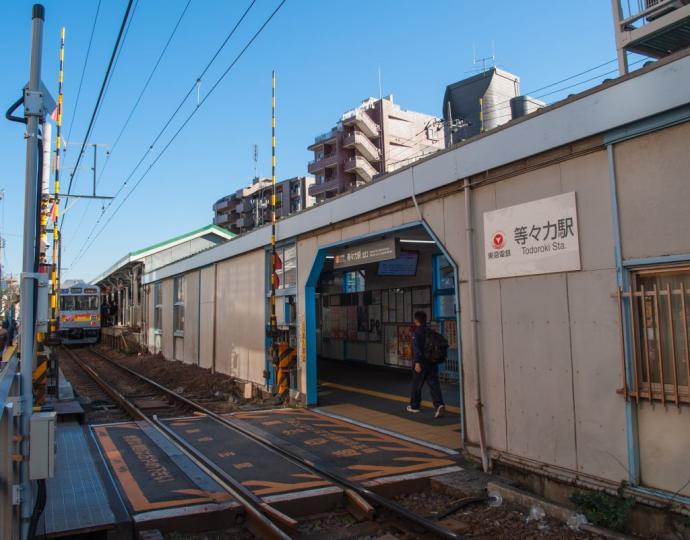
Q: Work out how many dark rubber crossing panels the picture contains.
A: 3